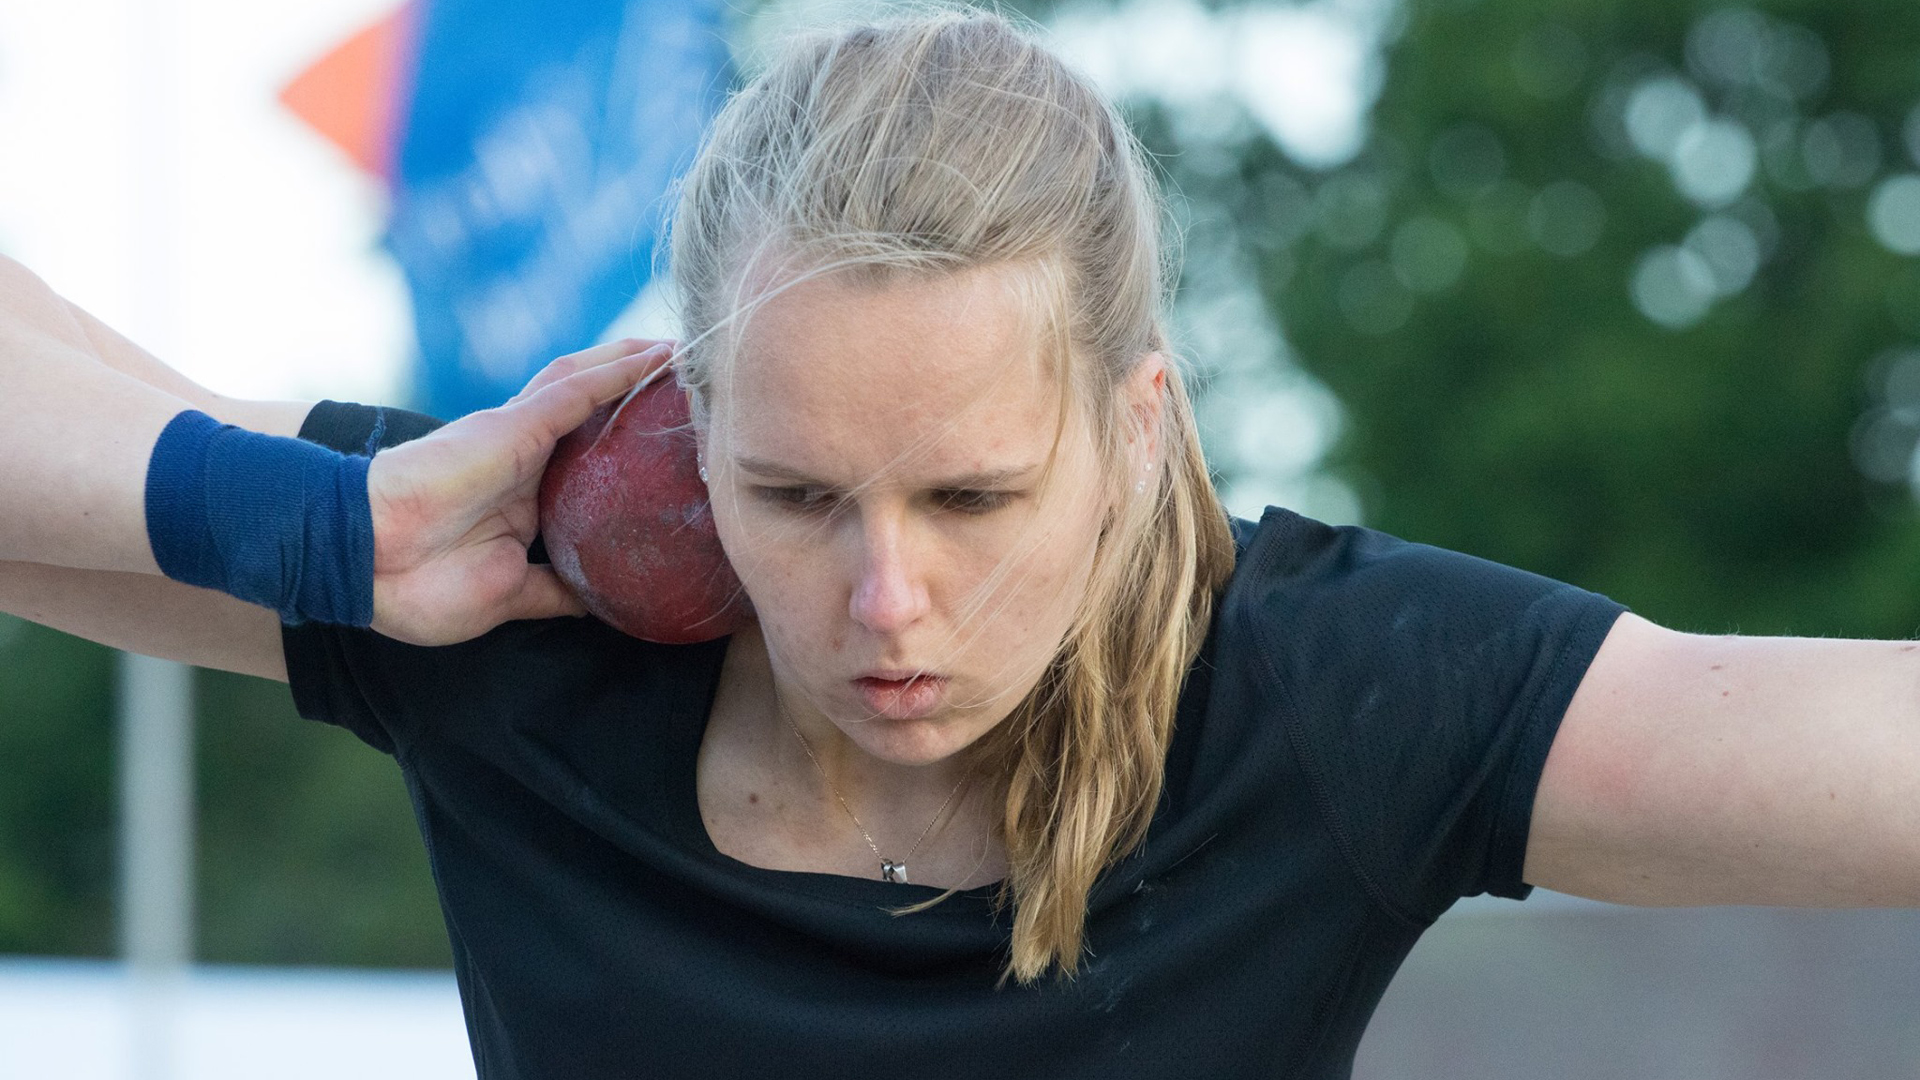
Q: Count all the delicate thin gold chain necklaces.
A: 1